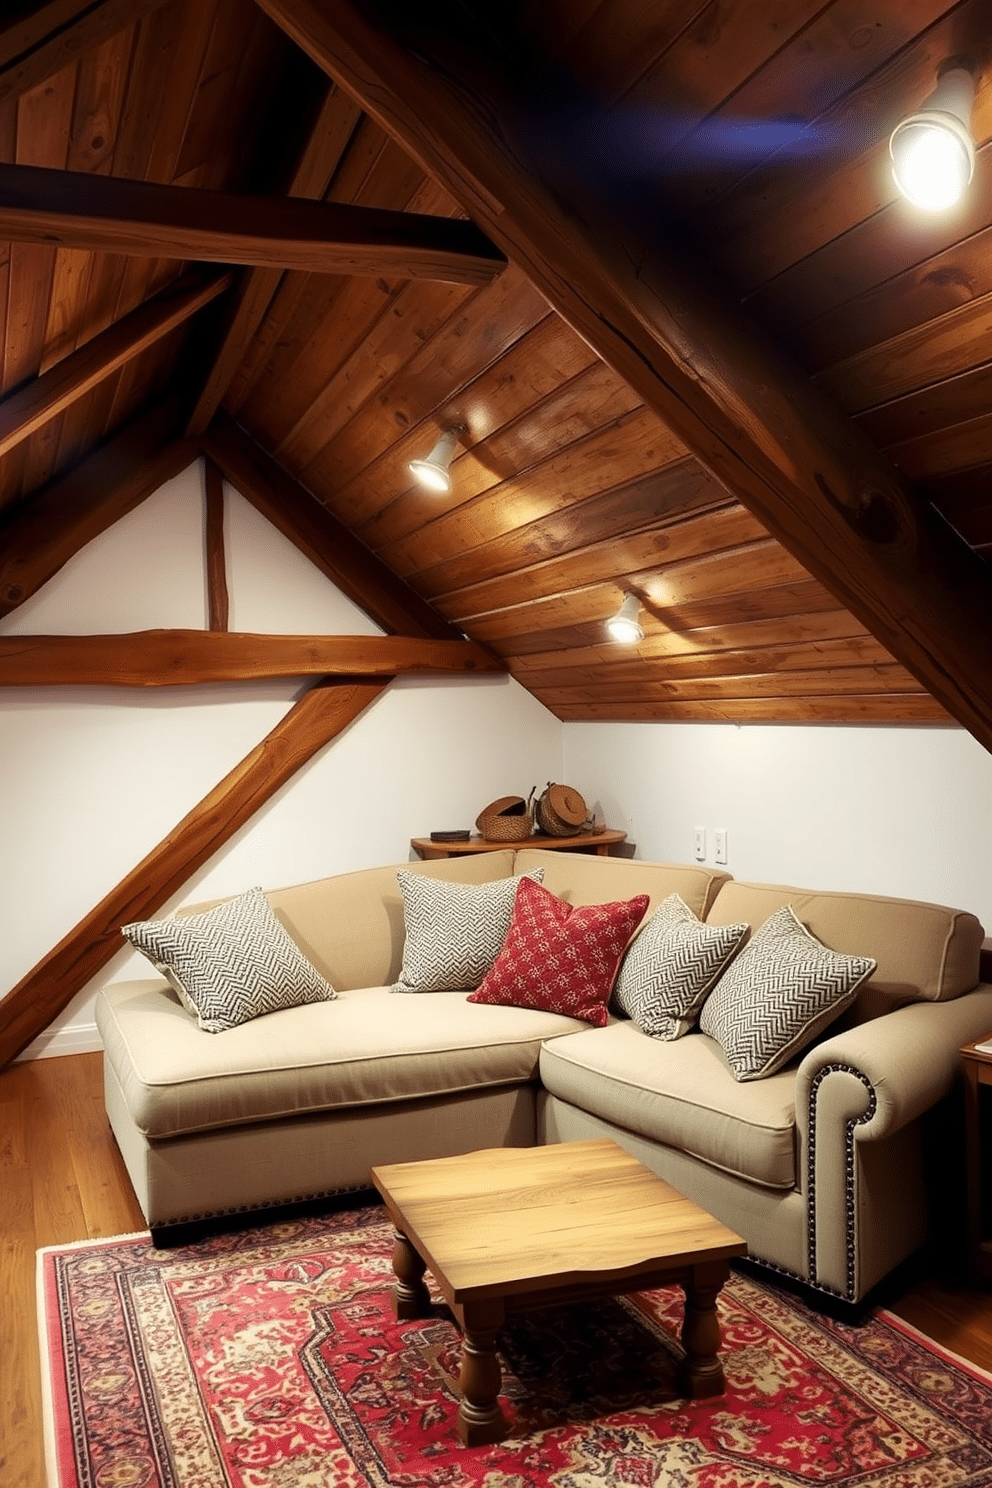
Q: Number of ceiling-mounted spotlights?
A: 3